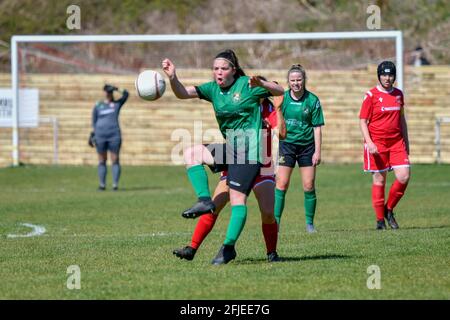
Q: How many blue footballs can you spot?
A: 0